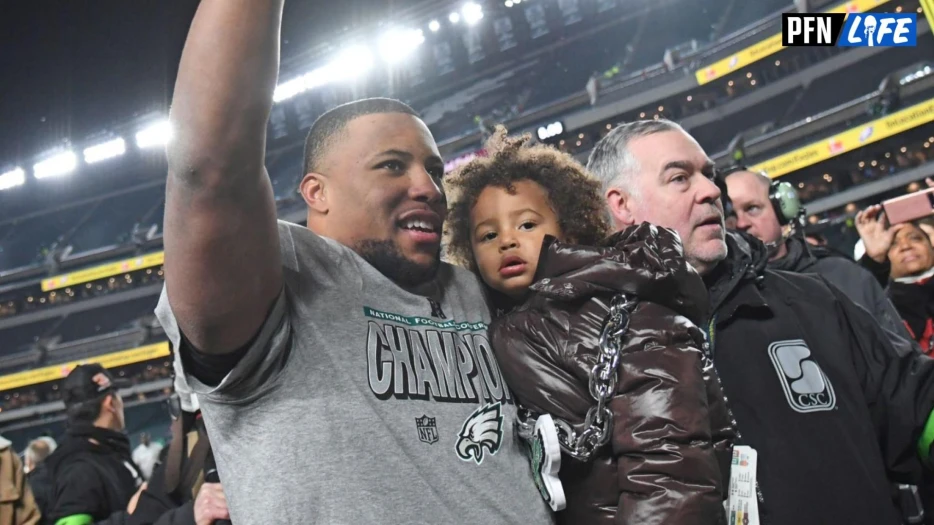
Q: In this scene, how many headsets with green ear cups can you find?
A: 1